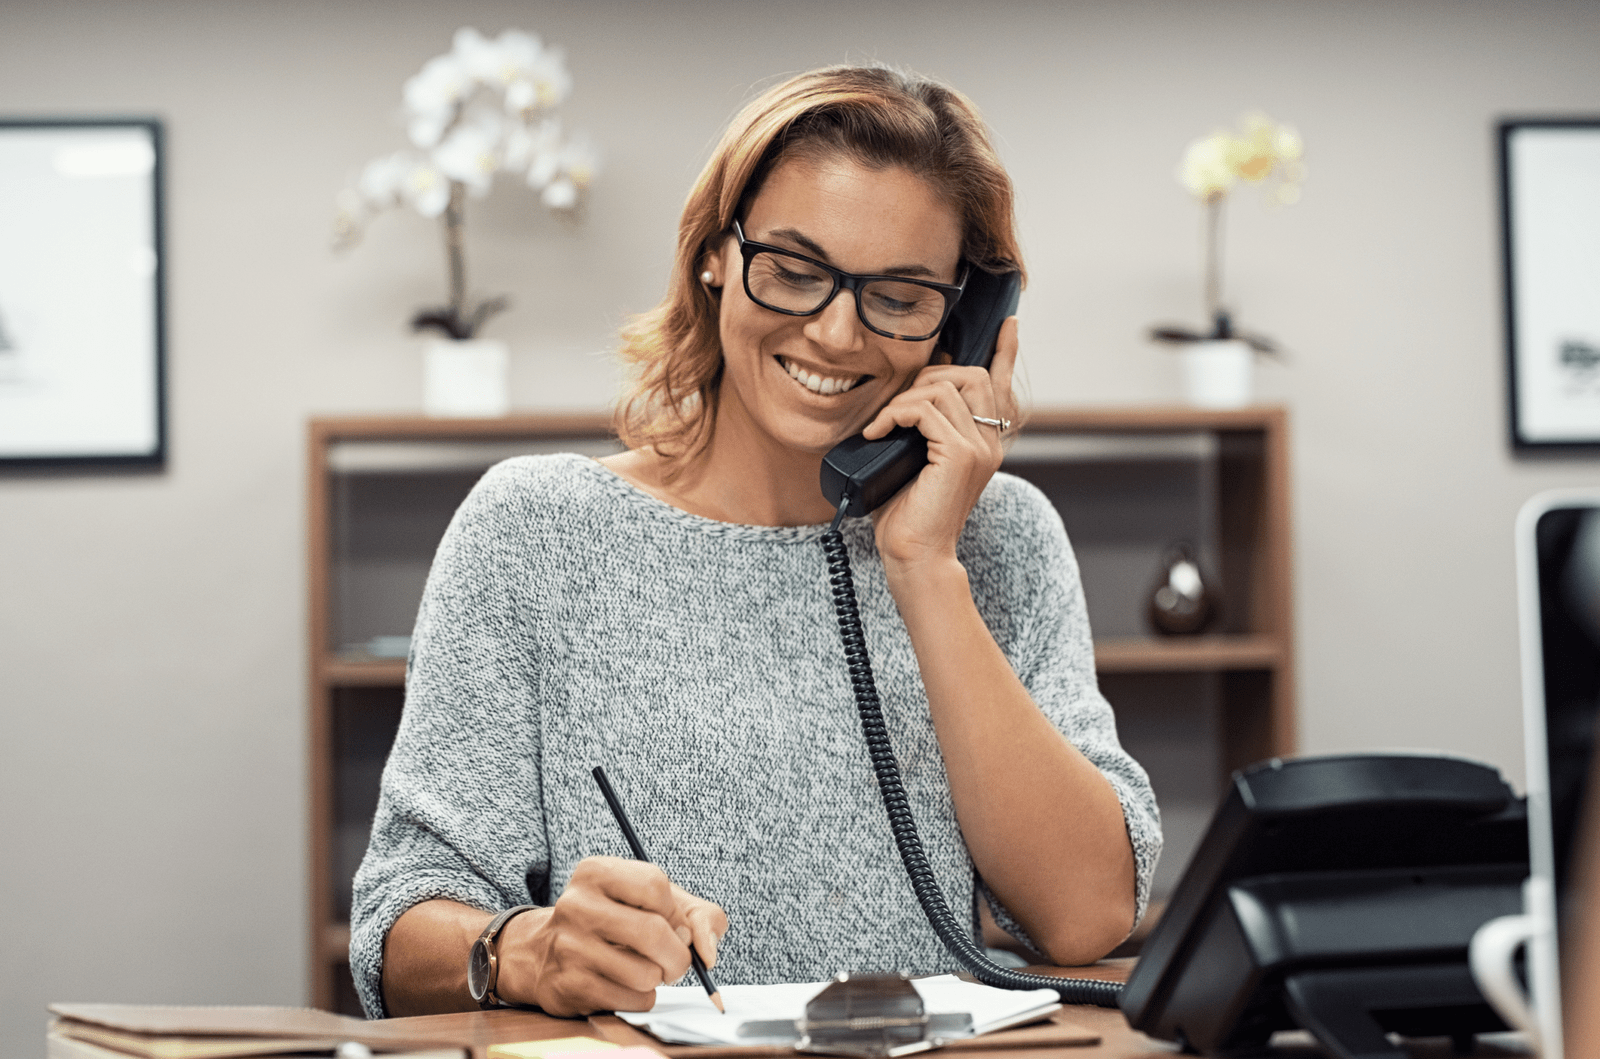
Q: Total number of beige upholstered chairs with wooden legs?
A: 0